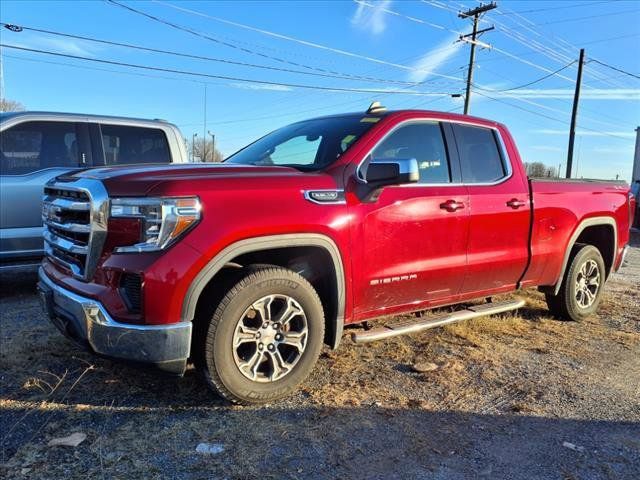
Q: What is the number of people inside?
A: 0